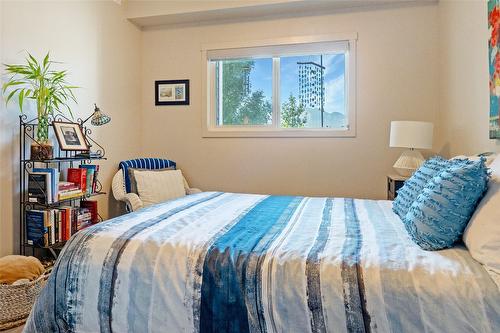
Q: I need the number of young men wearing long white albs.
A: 0